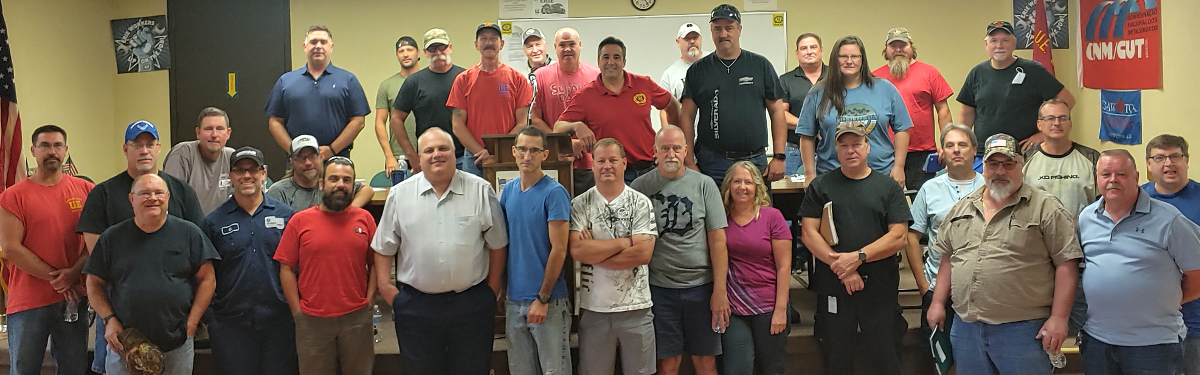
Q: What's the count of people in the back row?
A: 13